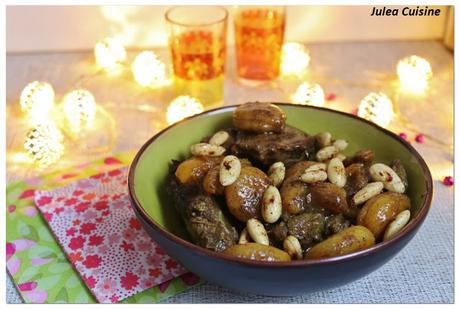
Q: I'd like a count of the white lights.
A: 10